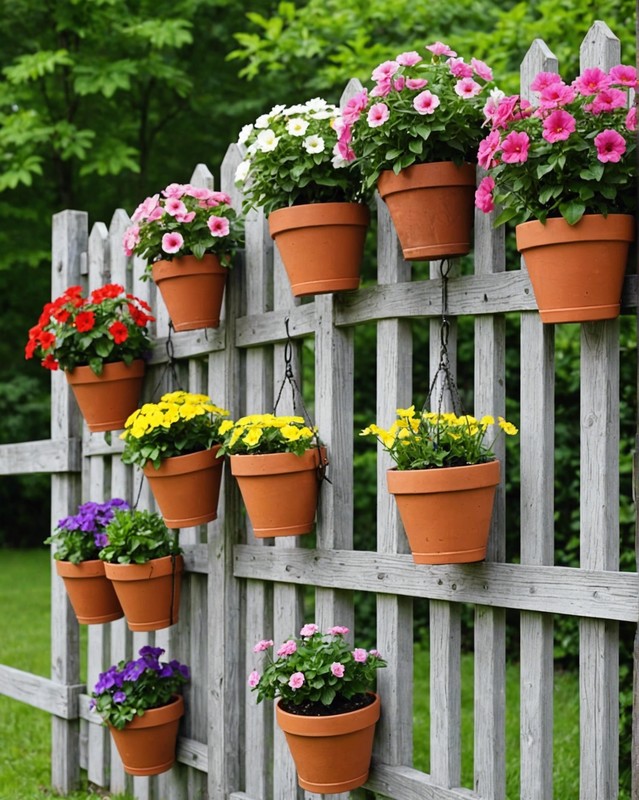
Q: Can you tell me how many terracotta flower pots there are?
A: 12